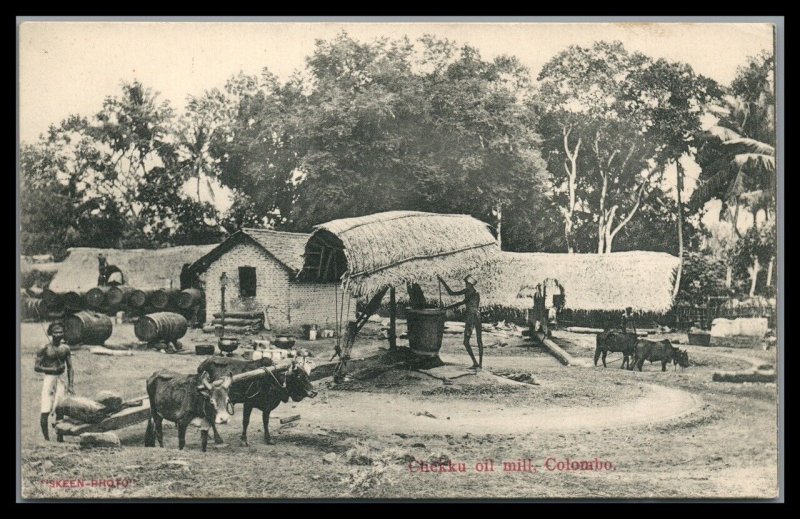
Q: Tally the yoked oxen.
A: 2